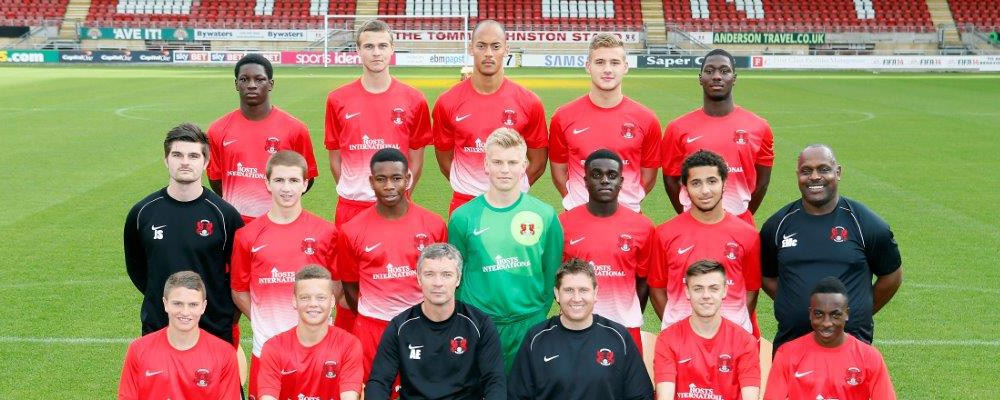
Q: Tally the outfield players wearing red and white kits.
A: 13